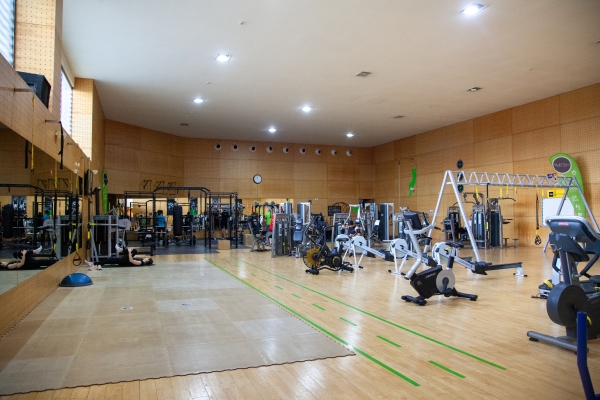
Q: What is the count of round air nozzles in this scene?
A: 9